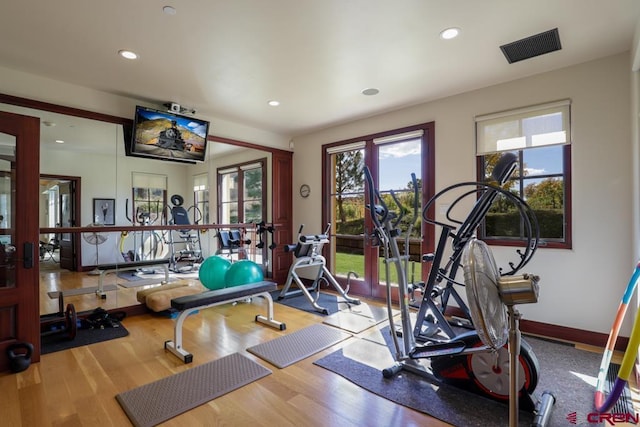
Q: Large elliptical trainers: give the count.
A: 1